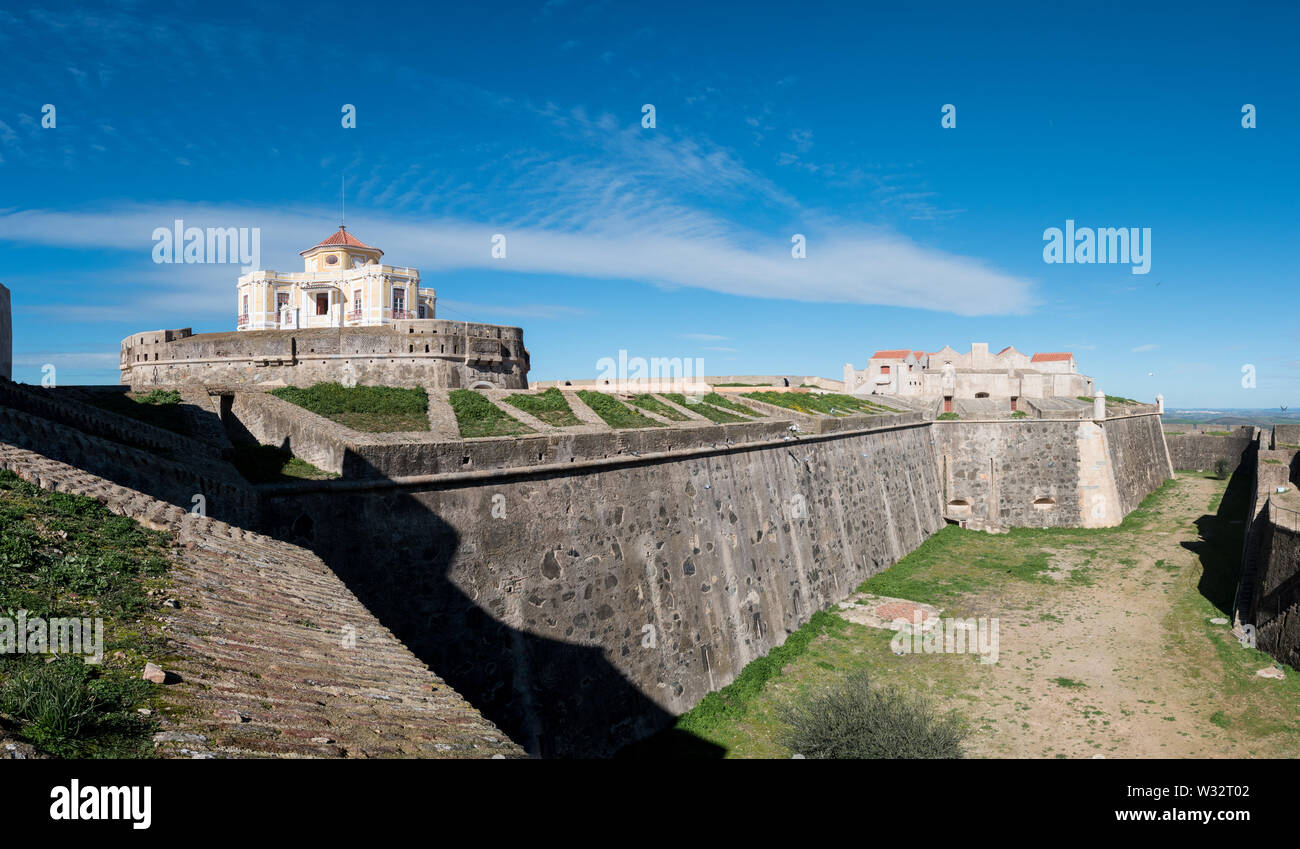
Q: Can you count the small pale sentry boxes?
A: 2